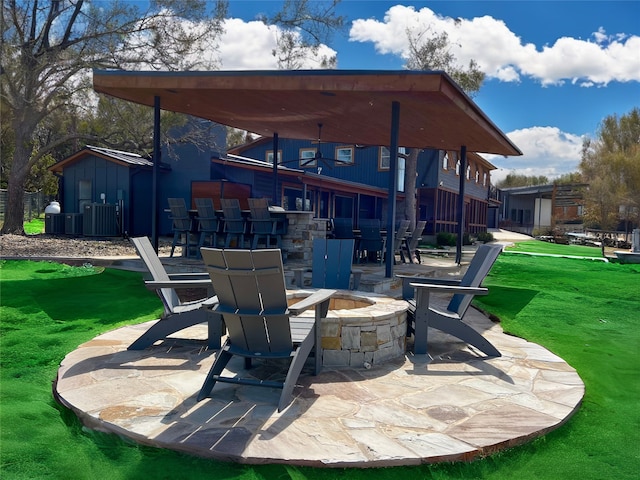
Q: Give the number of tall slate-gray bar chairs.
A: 4